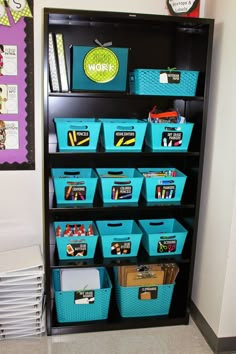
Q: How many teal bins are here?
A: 12